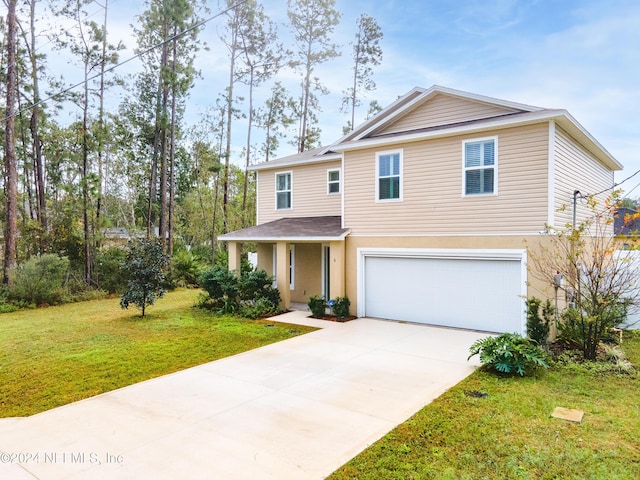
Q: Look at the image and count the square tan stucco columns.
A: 3